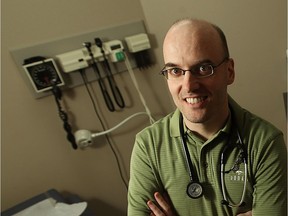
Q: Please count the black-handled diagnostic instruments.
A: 2